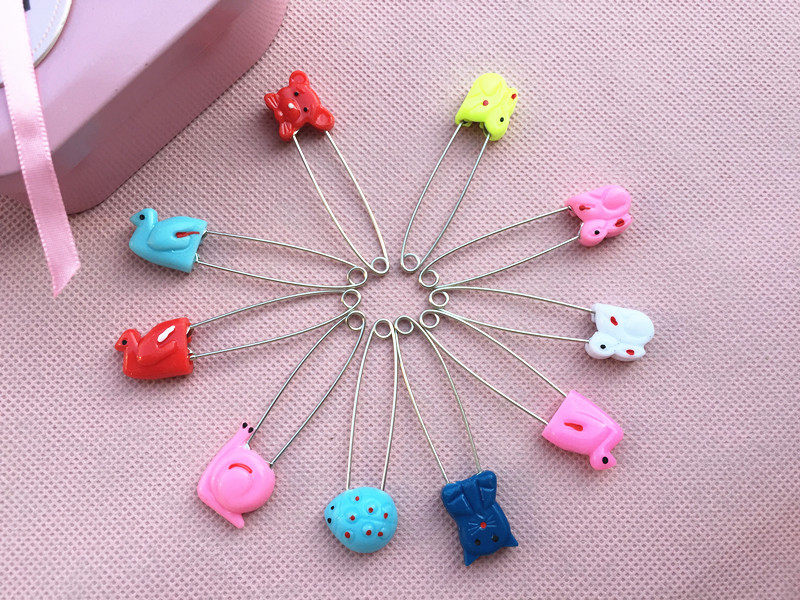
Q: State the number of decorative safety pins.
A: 10